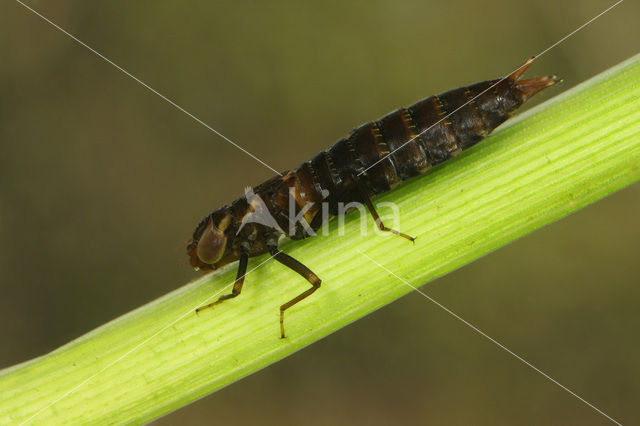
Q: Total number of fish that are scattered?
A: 0